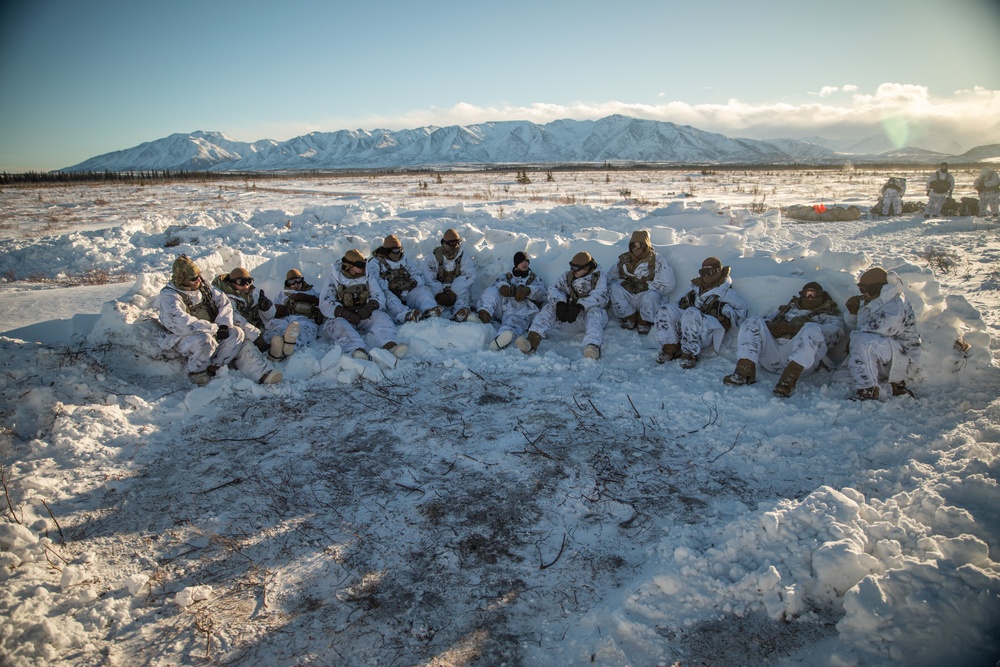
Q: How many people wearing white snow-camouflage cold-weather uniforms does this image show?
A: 15